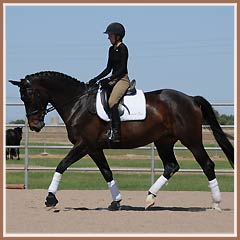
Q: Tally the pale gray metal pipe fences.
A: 1